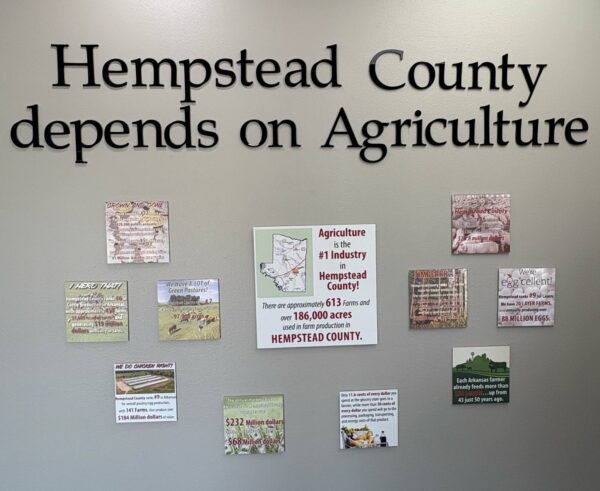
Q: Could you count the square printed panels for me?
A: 11